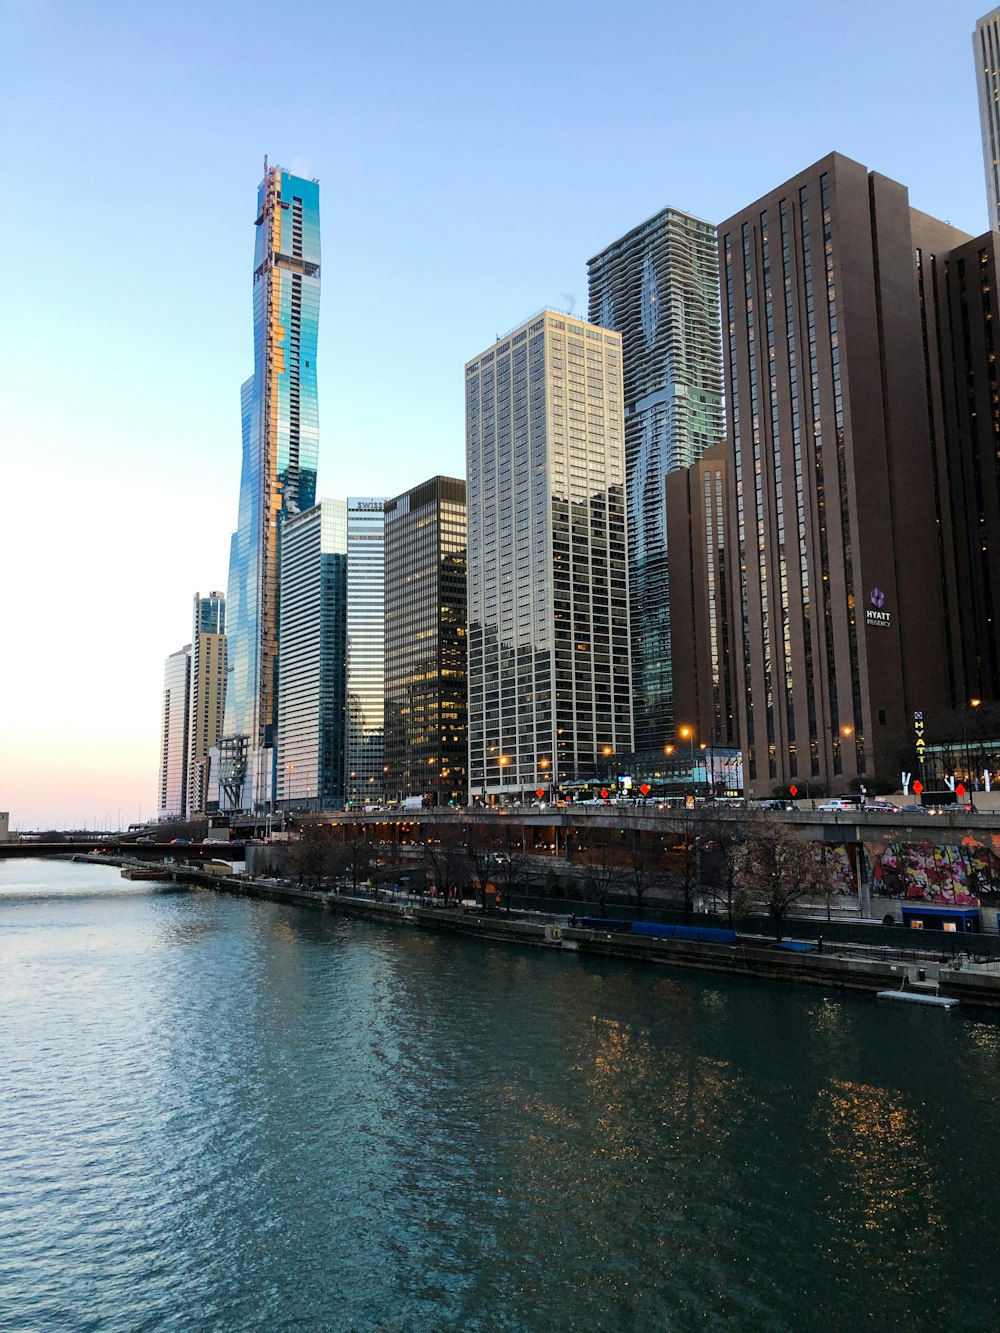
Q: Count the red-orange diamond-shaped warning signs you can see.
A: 6